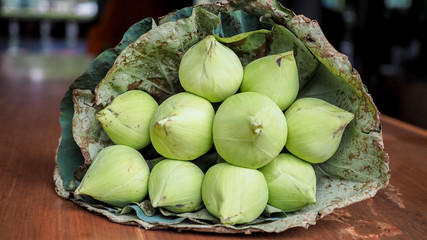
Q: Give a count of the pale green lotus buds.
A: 10